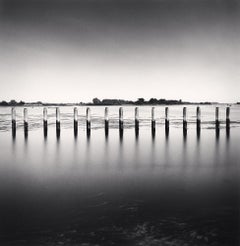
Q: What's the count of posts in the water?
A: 15